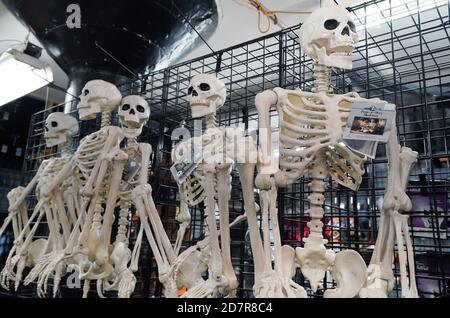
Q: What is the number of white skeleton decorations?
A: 5